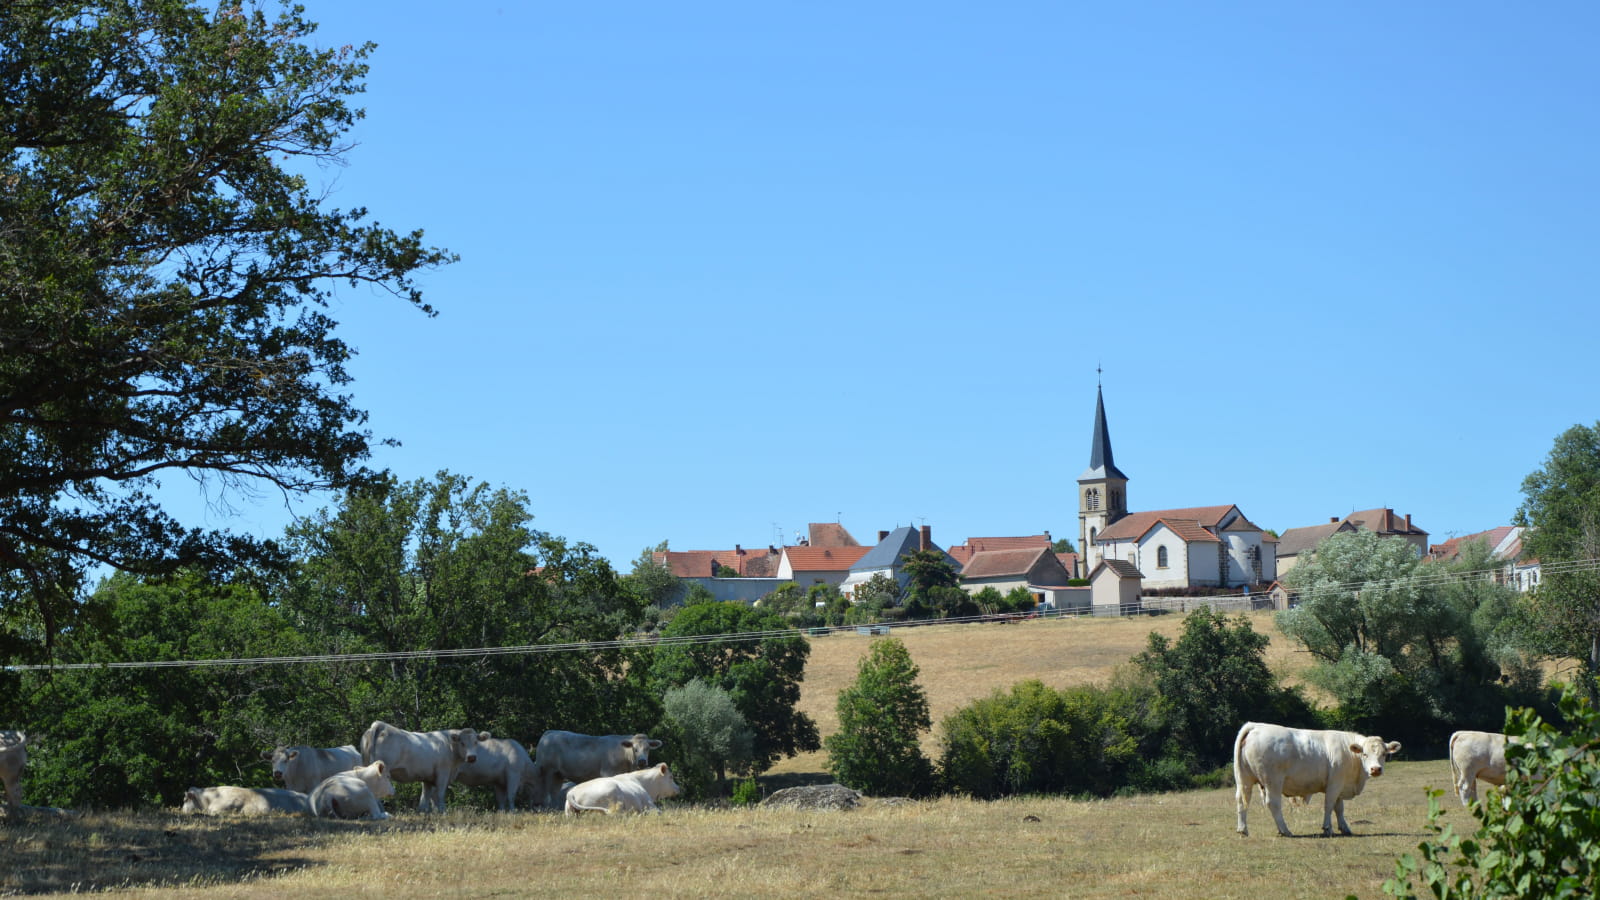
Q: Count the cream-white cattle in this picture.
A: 10